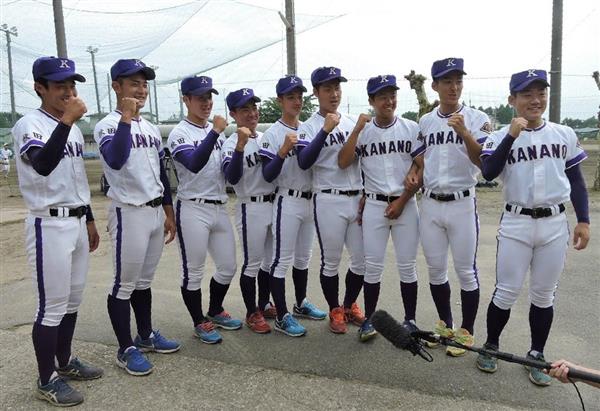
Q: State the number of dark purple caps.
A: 9